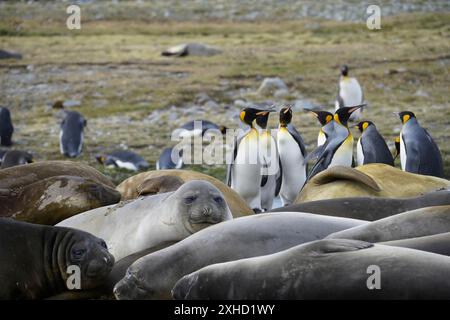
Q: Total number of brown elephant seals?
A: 4